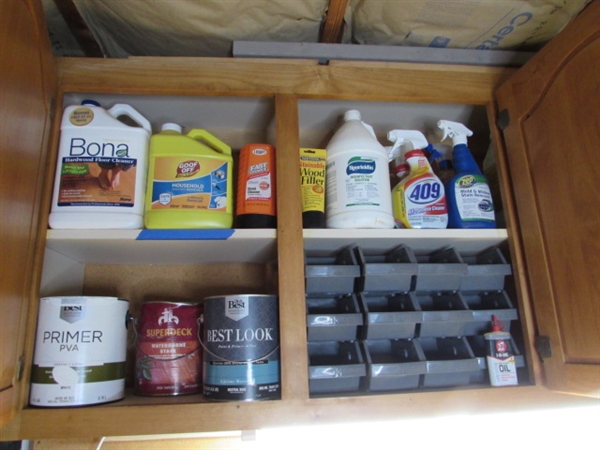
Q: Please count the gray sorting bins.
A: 12